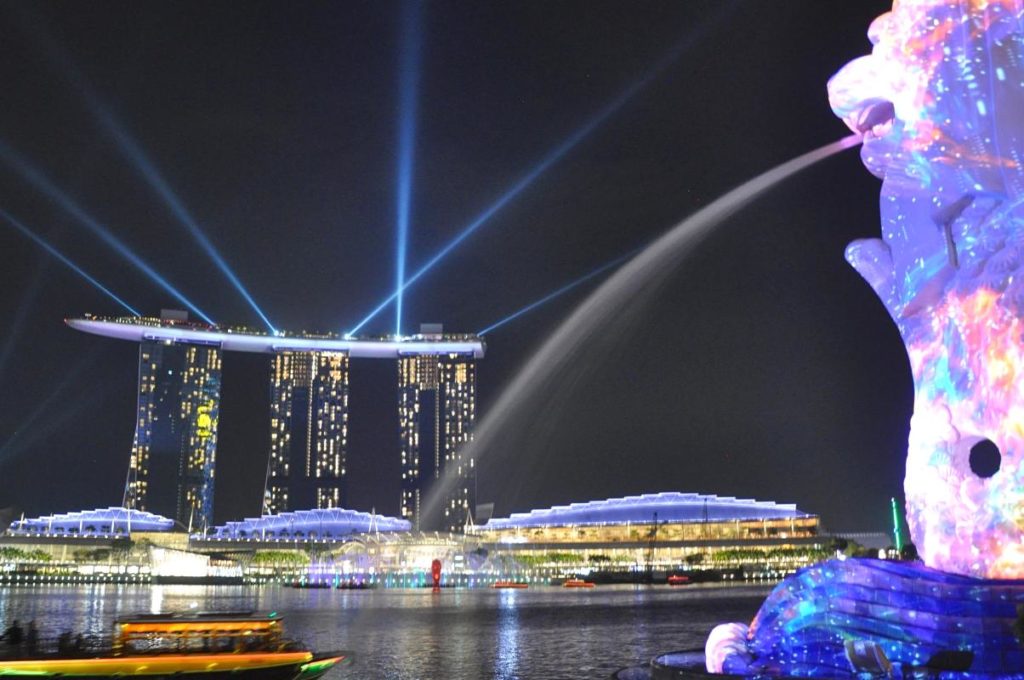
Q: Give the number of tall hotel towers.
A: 3